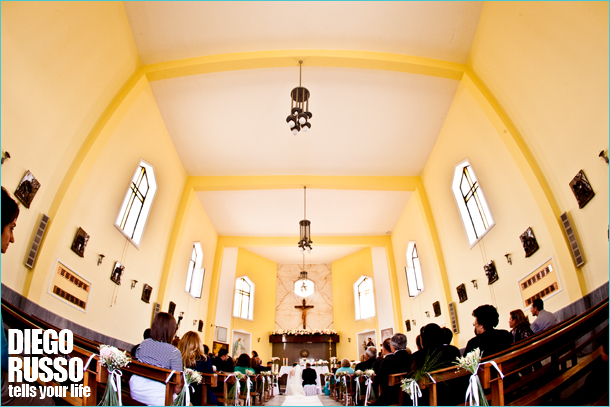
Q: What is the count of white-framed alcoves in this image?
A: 2